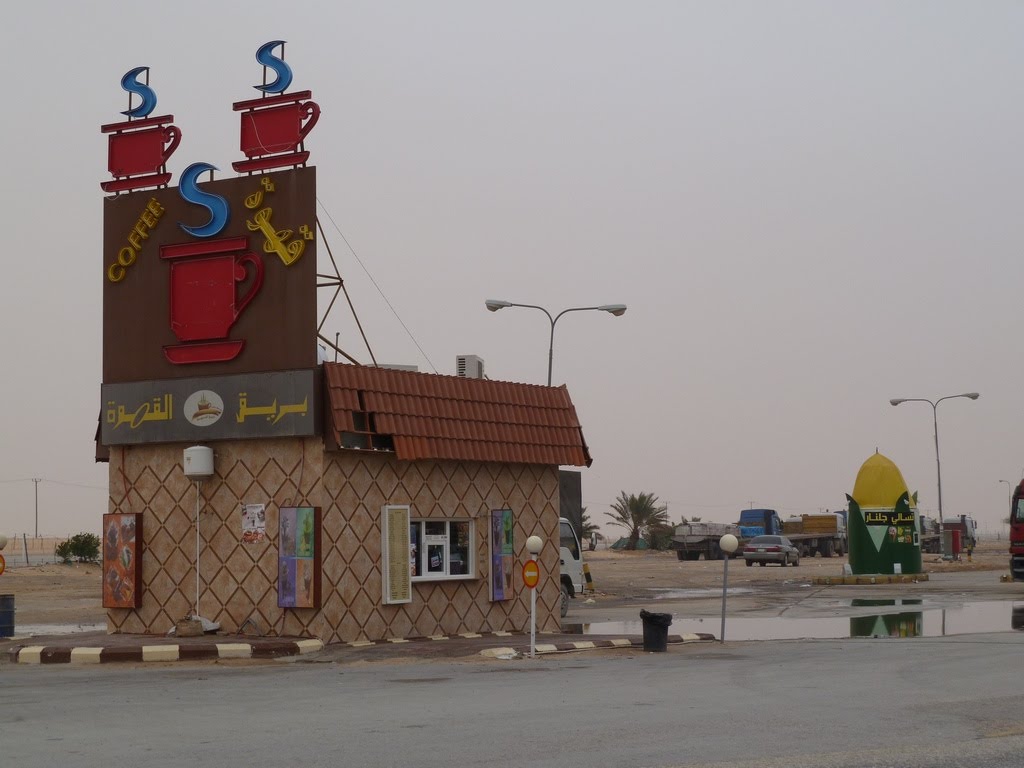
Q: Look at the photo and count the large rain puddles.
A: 1